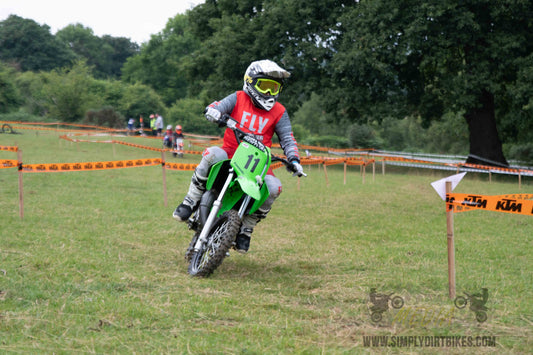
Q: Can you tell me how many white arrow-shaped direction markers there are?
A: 1